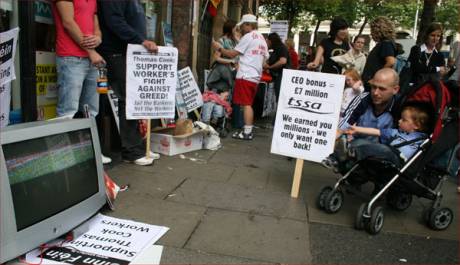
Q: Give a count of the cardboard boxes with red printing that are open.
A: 1